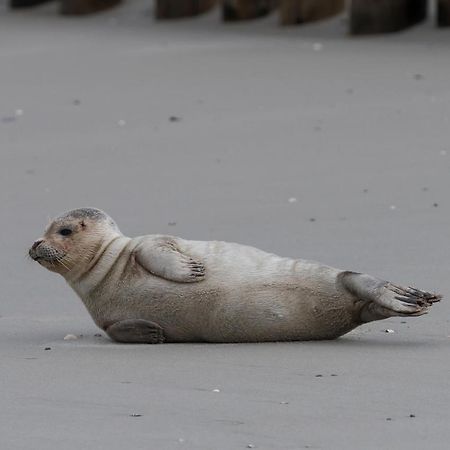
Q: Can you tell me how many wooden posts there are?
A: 7